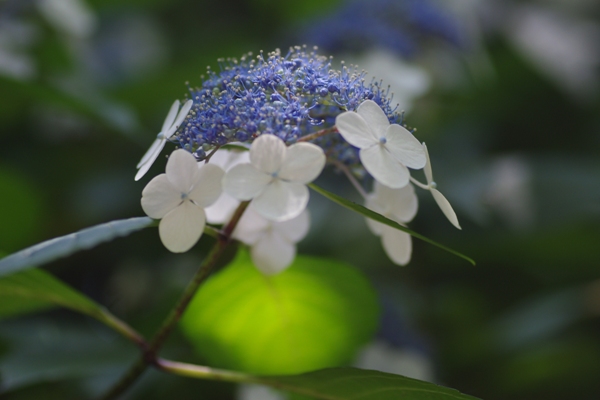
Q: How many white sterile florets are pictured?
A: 8